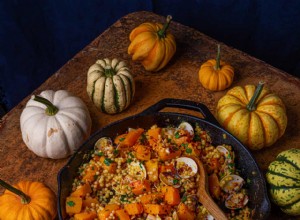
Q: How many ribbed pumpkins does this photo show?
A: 7